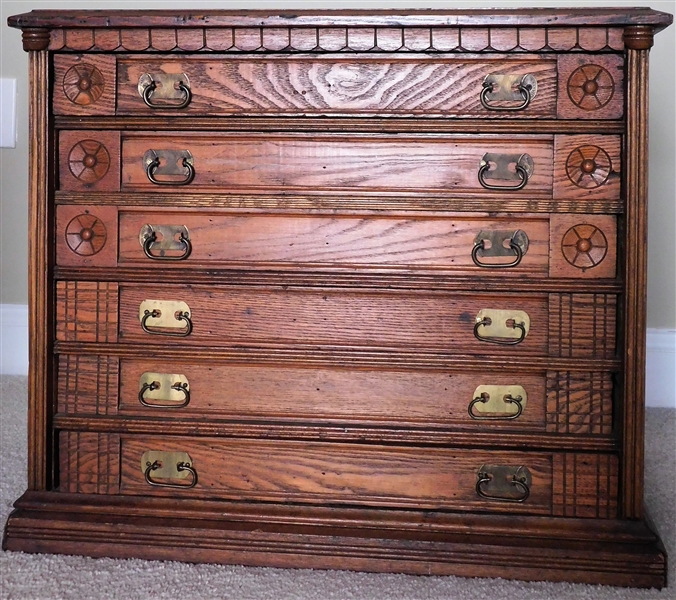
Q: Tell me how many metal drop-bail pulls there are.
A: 12